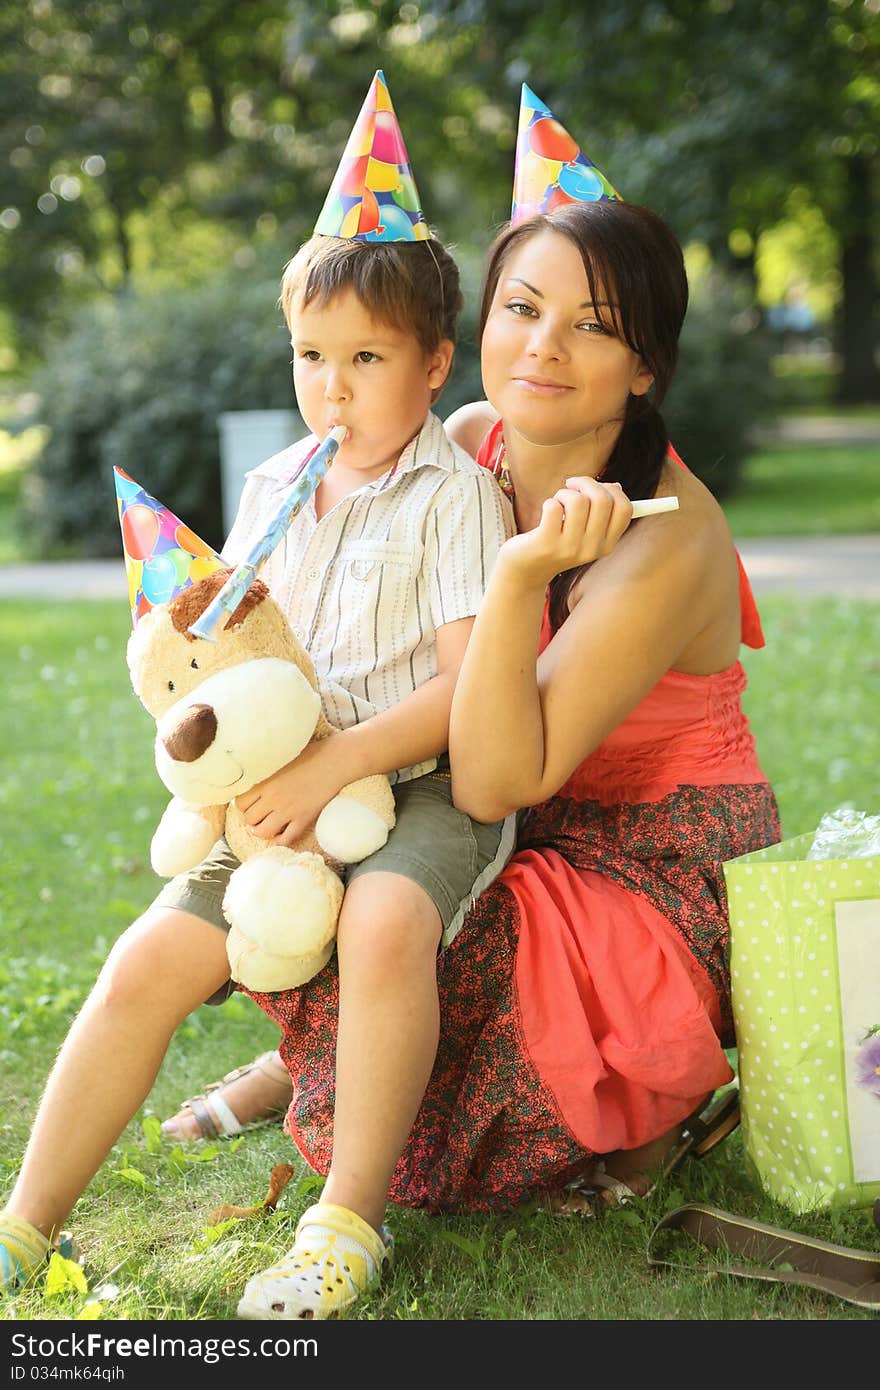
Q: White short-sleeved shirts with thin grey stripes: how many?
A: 1